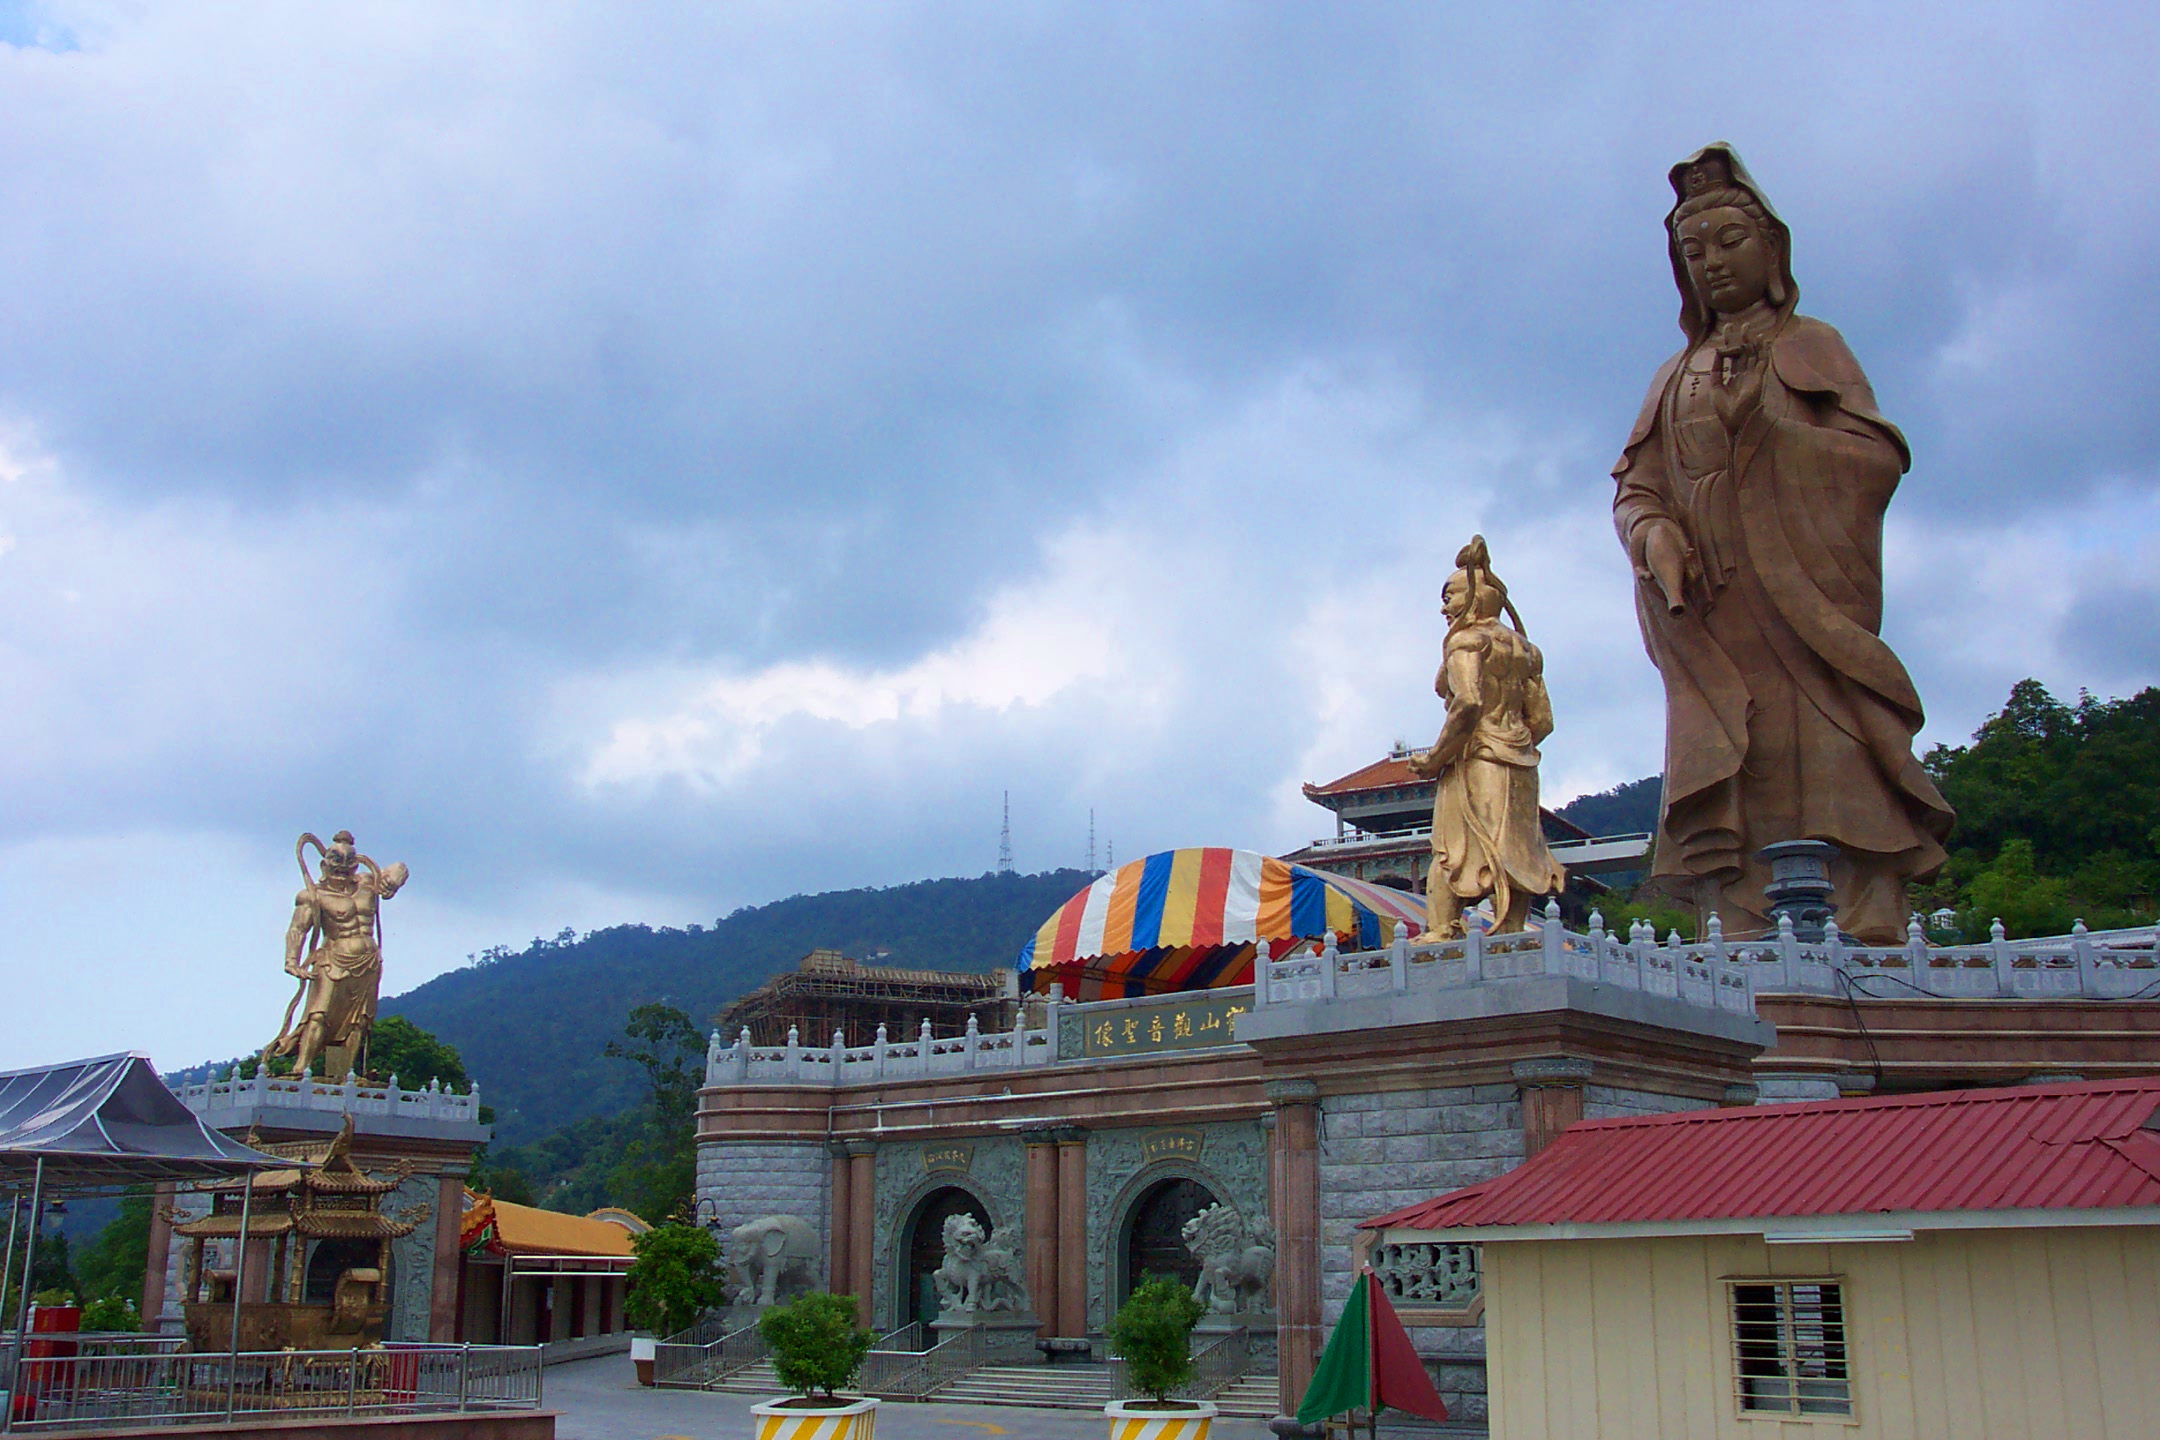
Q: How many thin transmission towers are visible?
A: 3